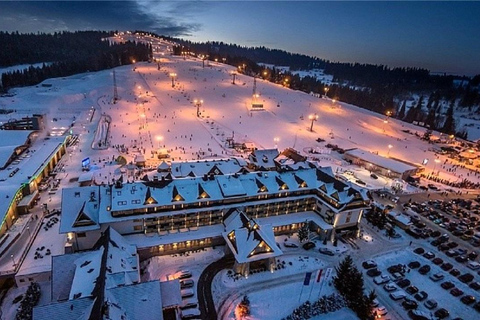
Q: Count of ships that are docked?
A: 0